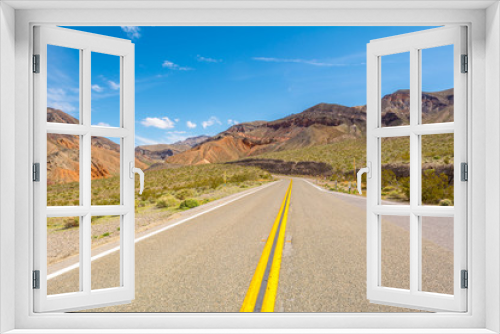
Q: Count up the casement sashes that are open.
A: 2